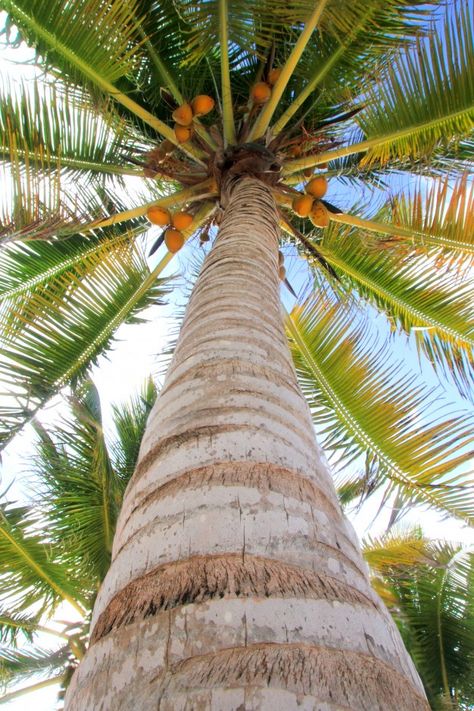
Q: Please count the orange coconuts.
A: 11